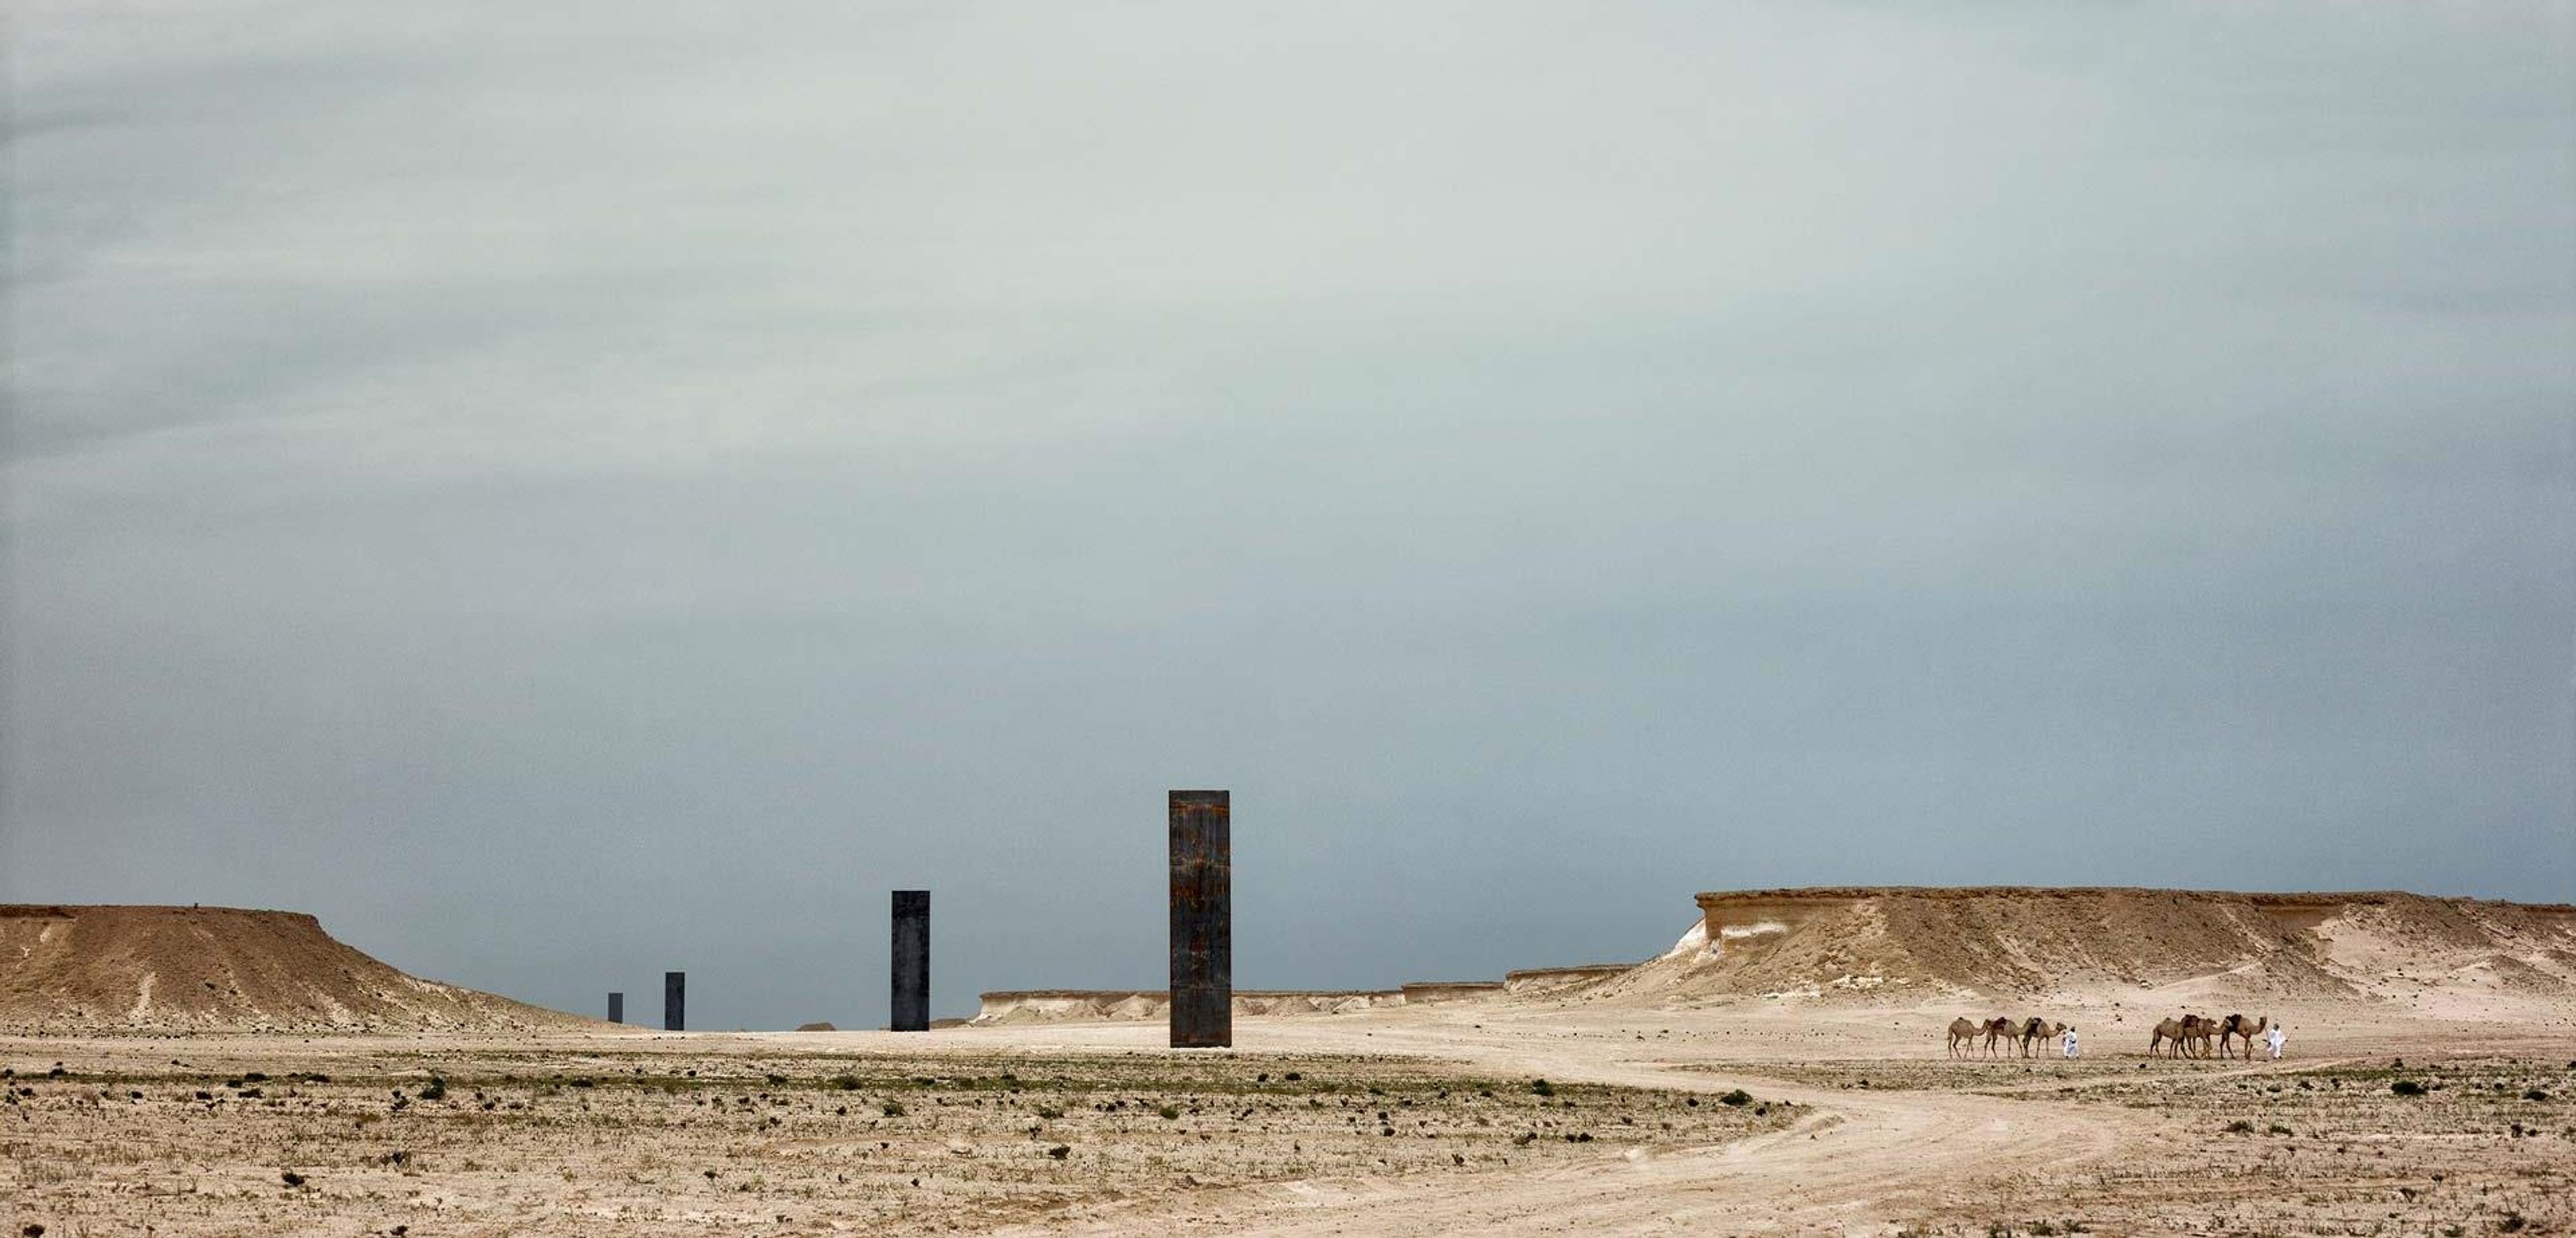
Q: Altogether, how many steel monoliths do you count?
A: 4